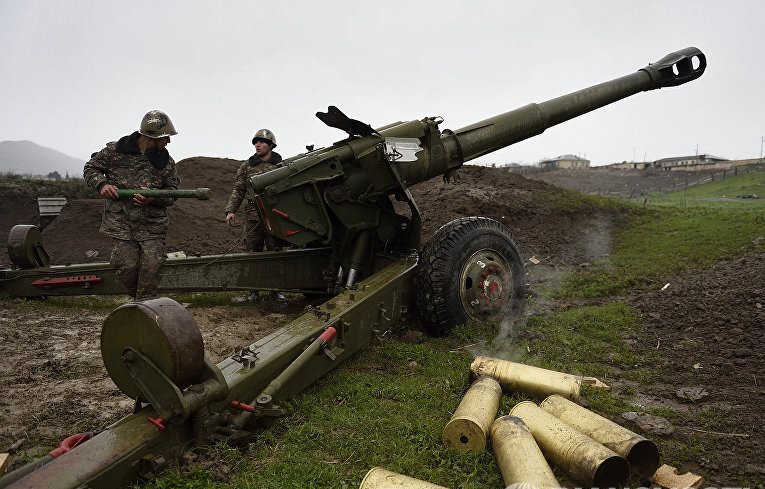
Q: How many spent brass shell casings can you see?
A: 6